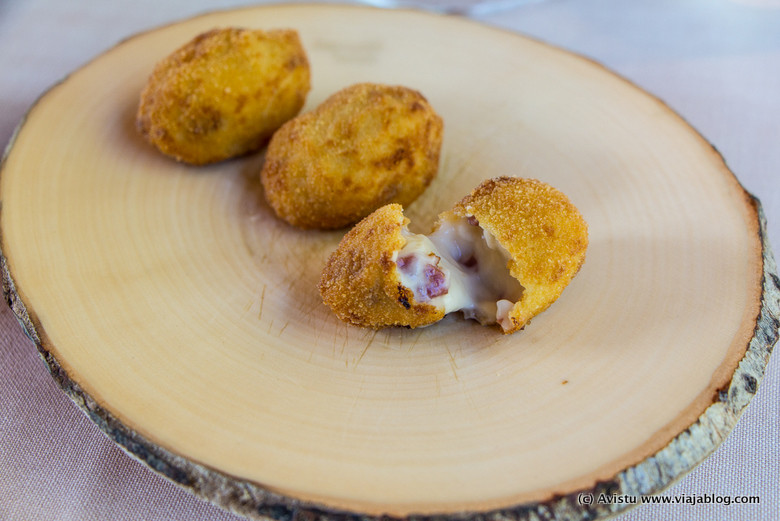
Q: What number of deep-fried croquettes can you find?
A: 3